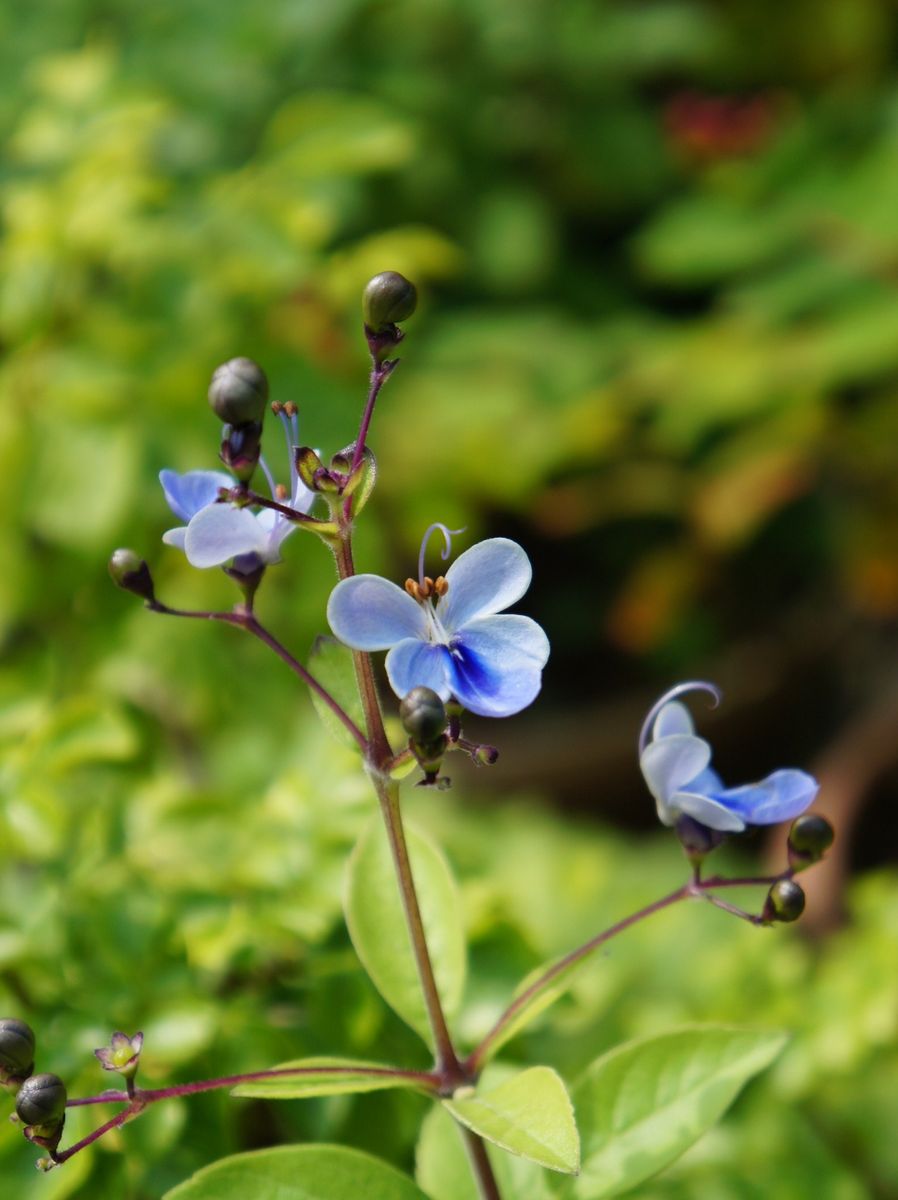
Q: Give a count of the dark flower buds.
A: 8